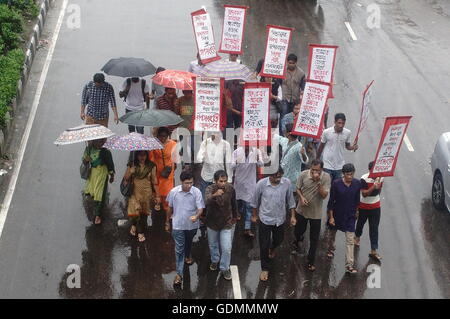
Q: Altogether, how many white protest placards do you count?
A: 9